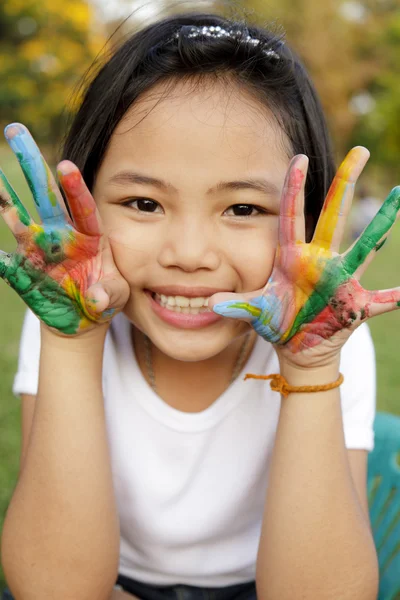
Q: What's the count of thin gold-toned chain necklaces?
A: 1